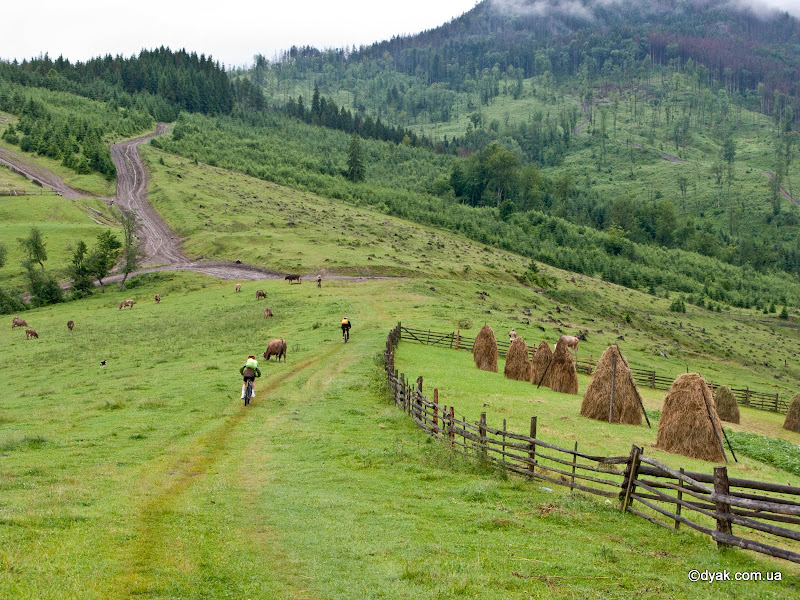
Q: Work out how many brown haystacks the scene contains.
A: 8